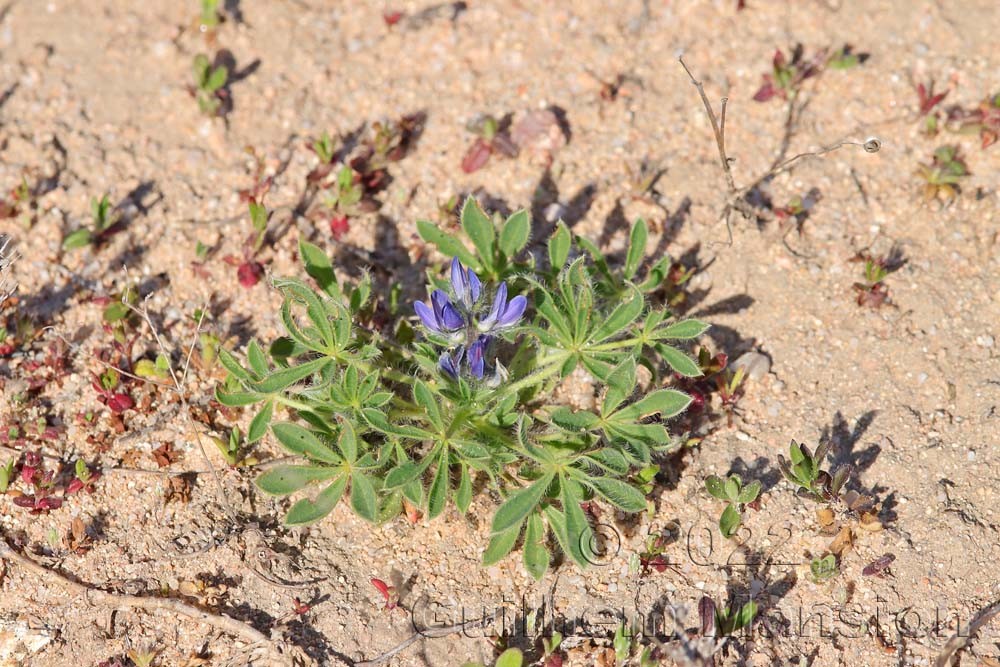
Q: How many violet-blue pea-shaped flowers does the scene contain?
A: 5